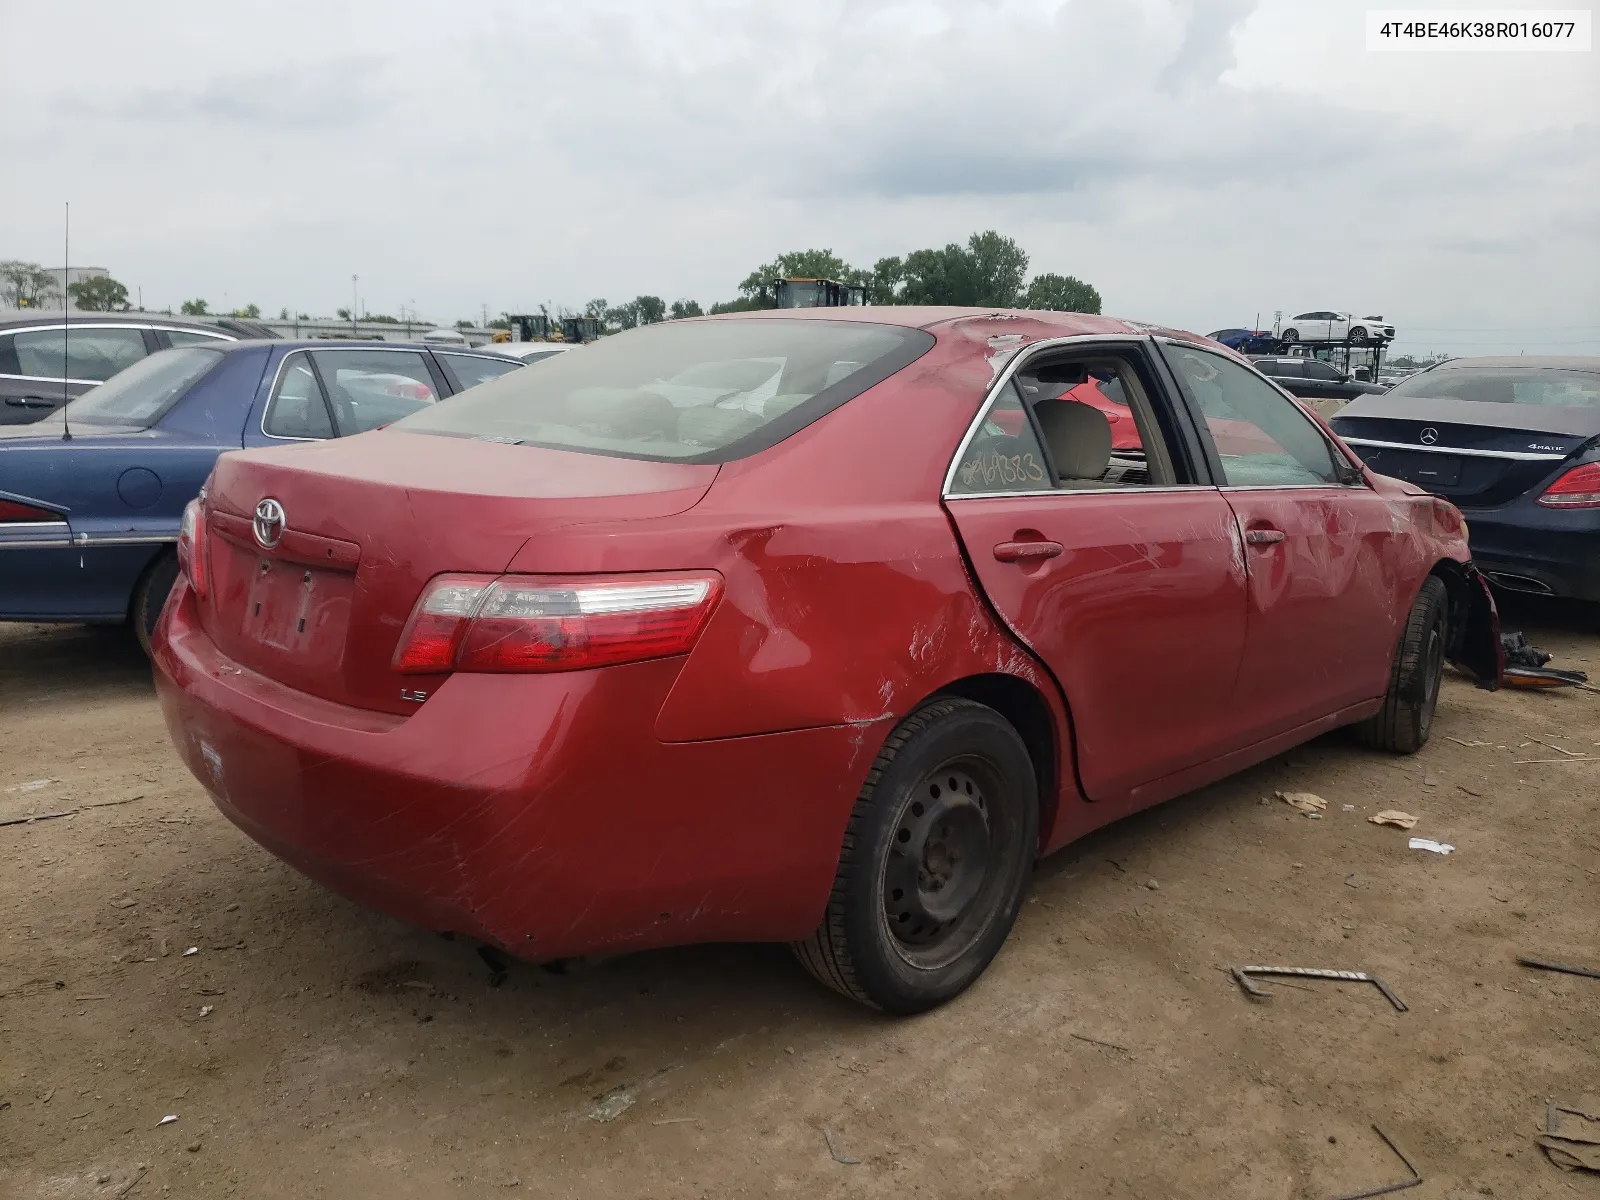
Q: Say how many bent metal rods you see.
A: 2